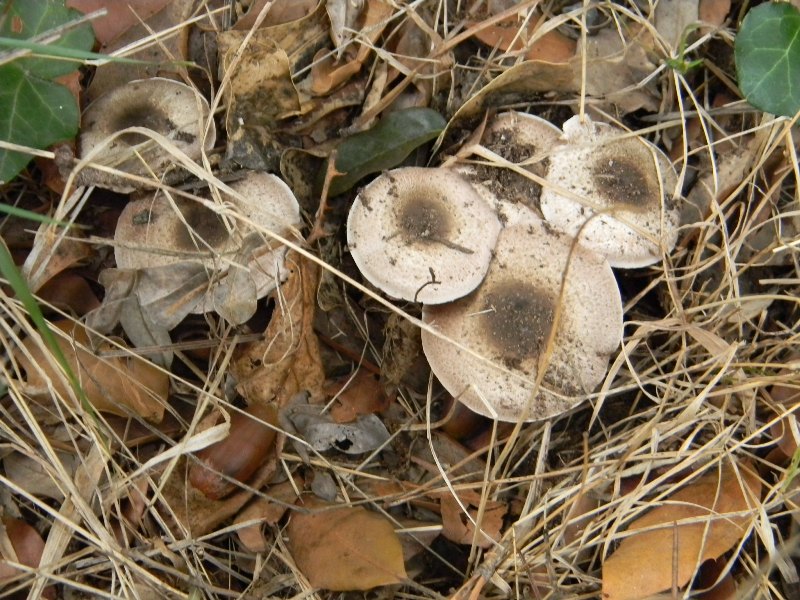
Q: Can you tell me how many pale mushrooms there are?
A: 6